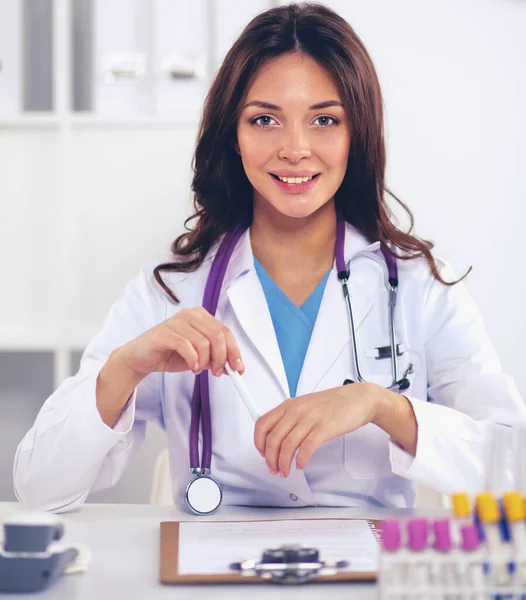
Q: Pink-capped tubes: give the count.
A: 4